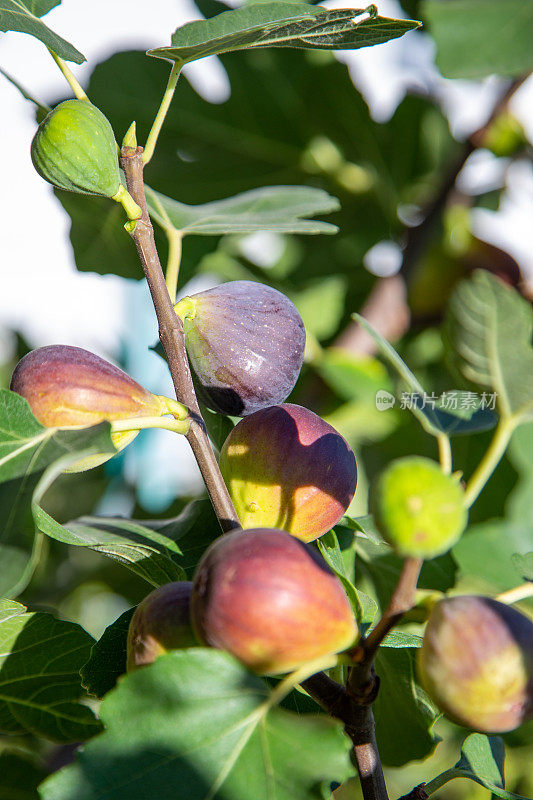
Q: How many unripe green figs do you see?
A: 2